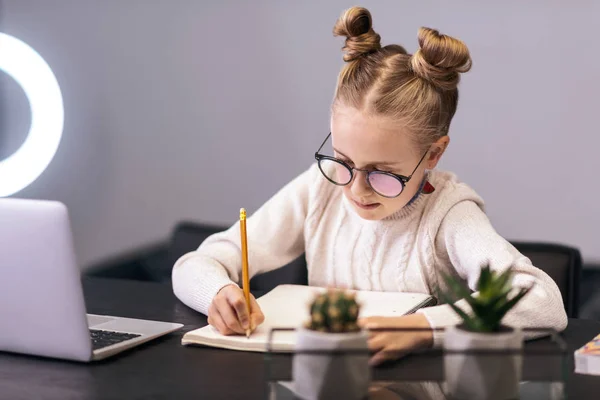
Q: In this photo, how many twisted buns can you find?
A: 2